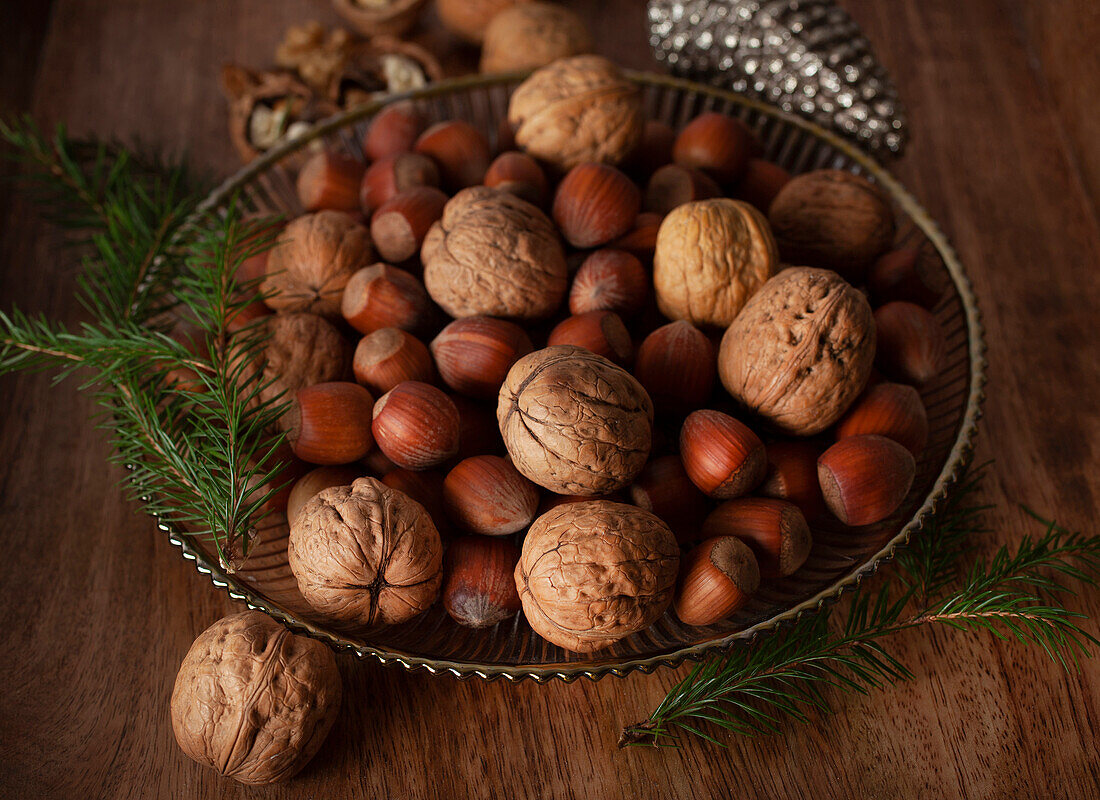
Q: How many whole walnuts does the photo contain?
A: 13